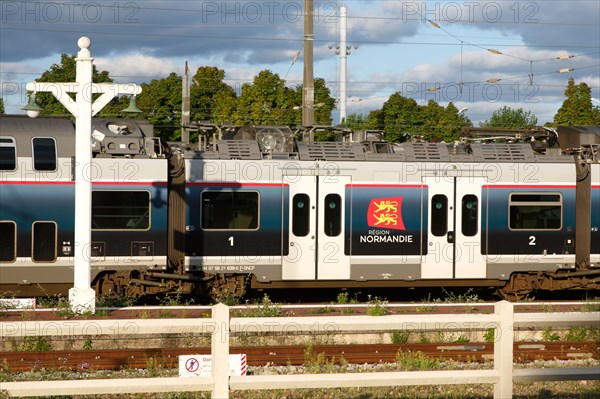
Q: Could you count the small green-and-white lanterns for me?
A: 2